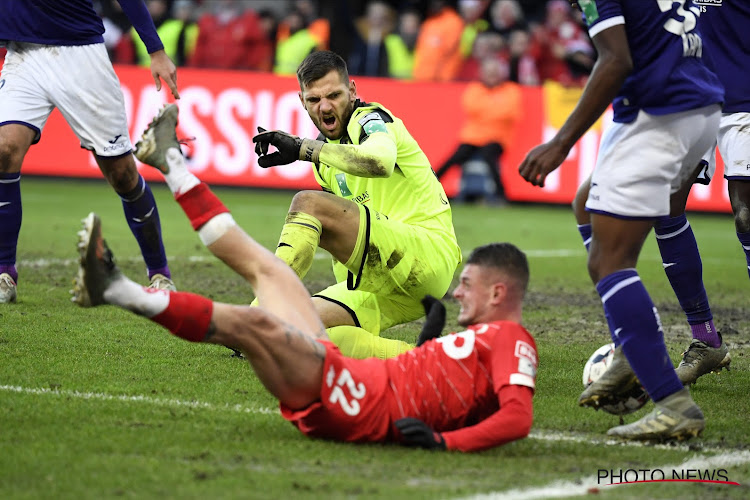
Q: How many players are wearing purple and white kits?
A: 3